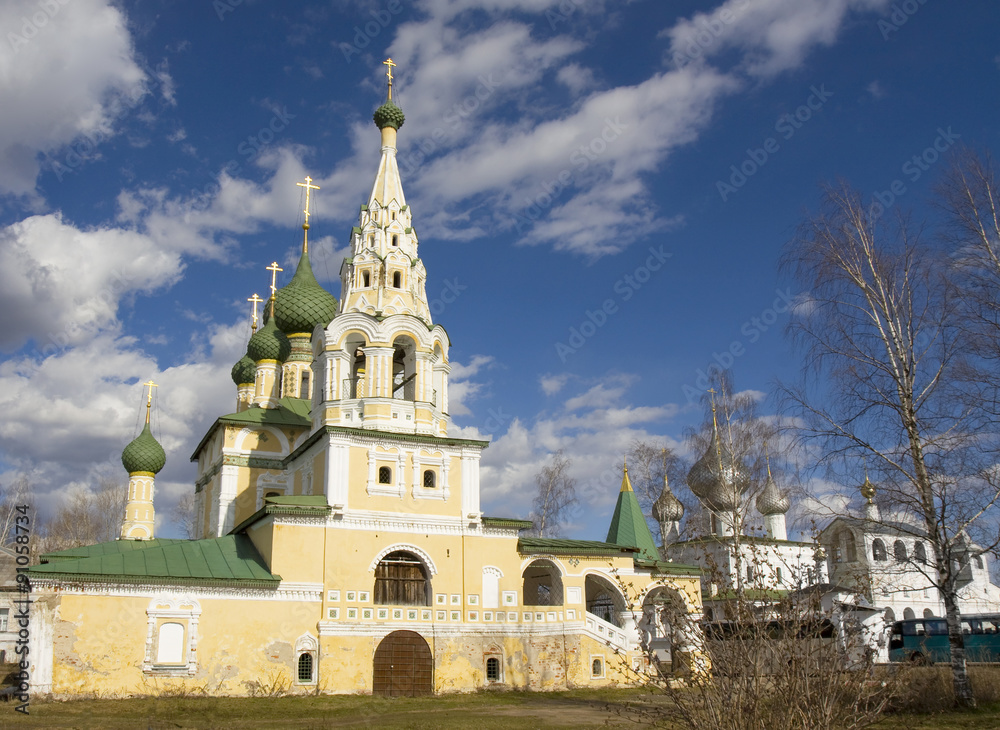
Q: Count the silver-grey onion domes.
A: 4